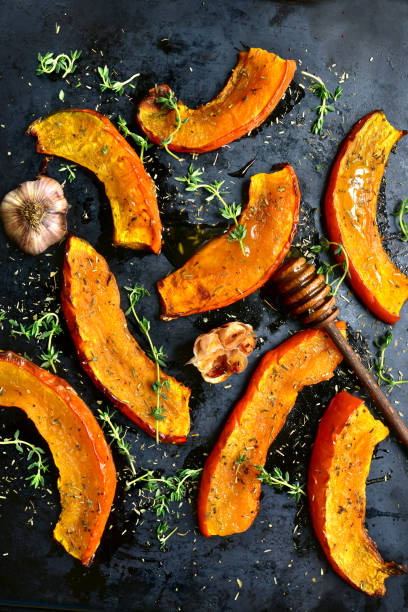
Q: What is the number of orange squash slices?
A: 8